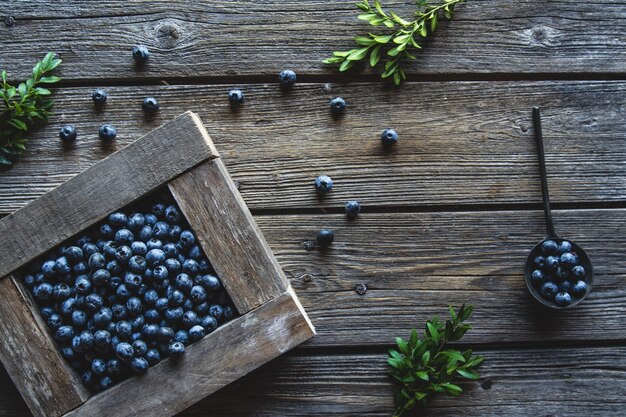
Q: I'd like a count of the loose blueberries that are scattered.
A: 12